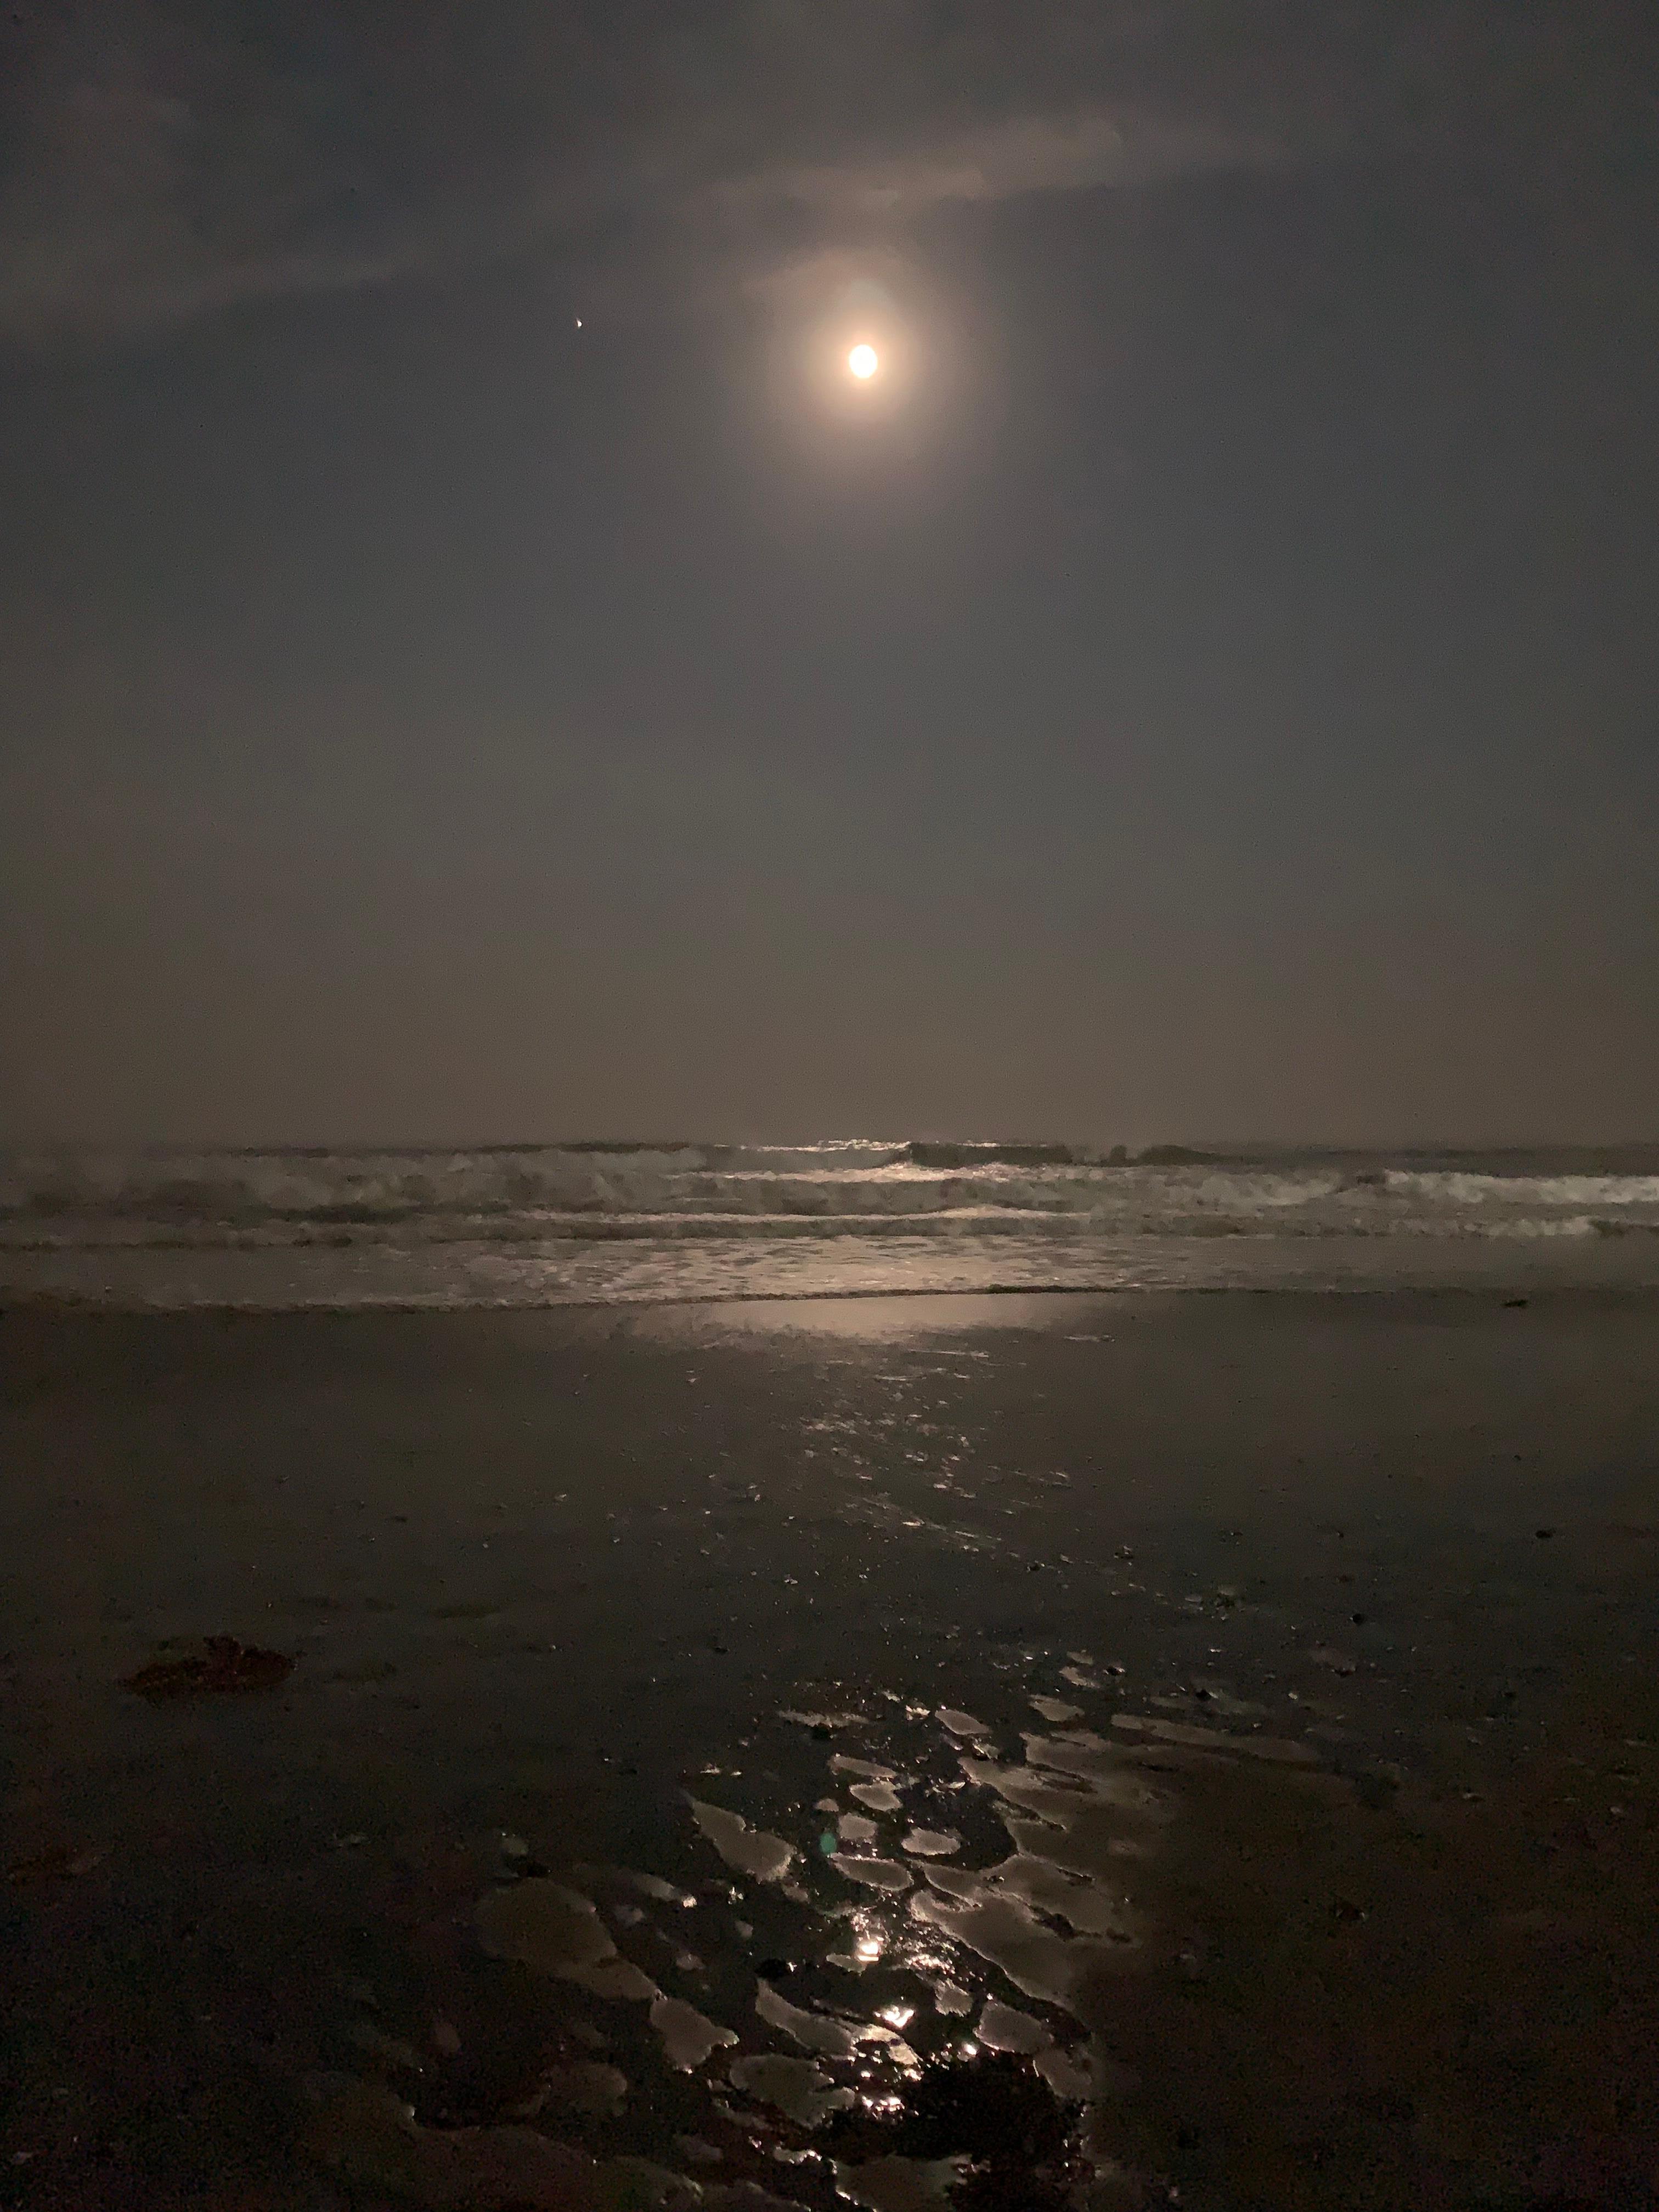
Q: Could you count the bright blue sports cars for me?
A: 0